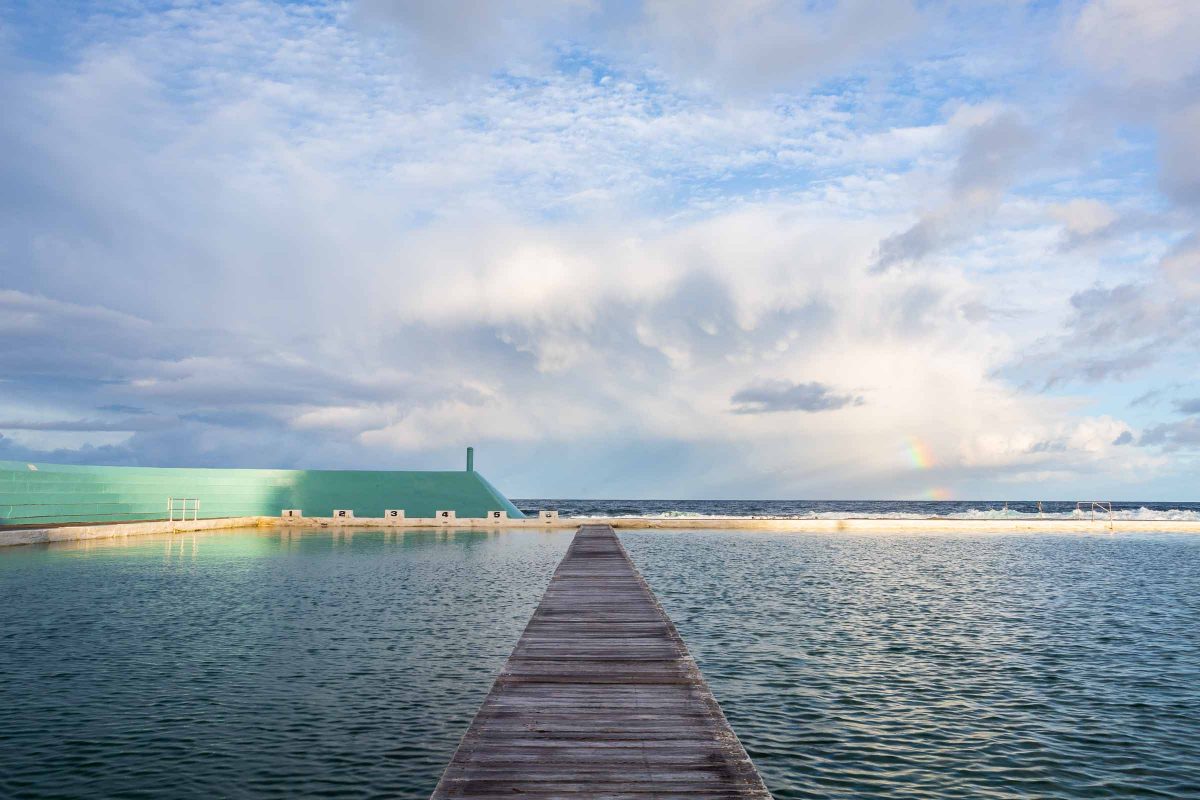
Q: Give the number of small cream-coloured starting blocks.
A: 6